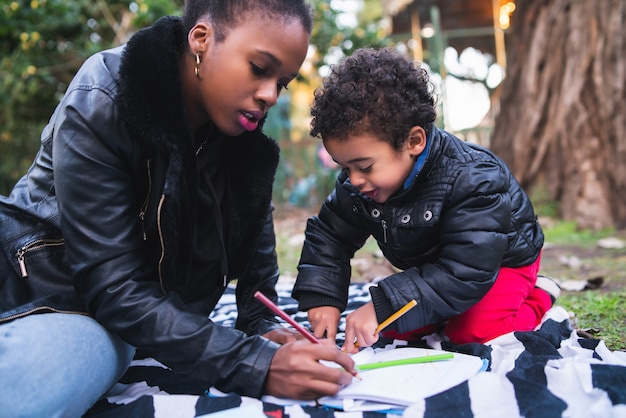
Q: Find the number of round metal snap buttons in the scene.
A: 3